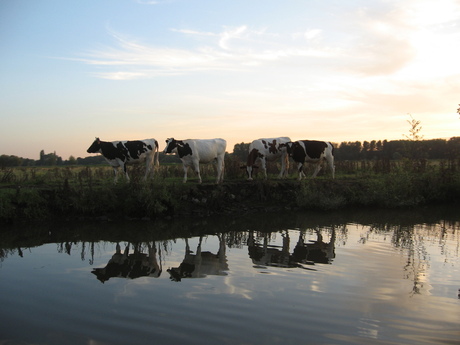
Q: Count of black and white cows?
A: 4